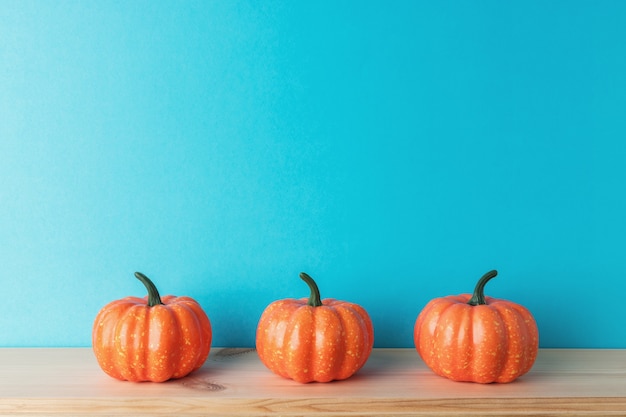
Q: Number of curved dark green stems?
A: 3